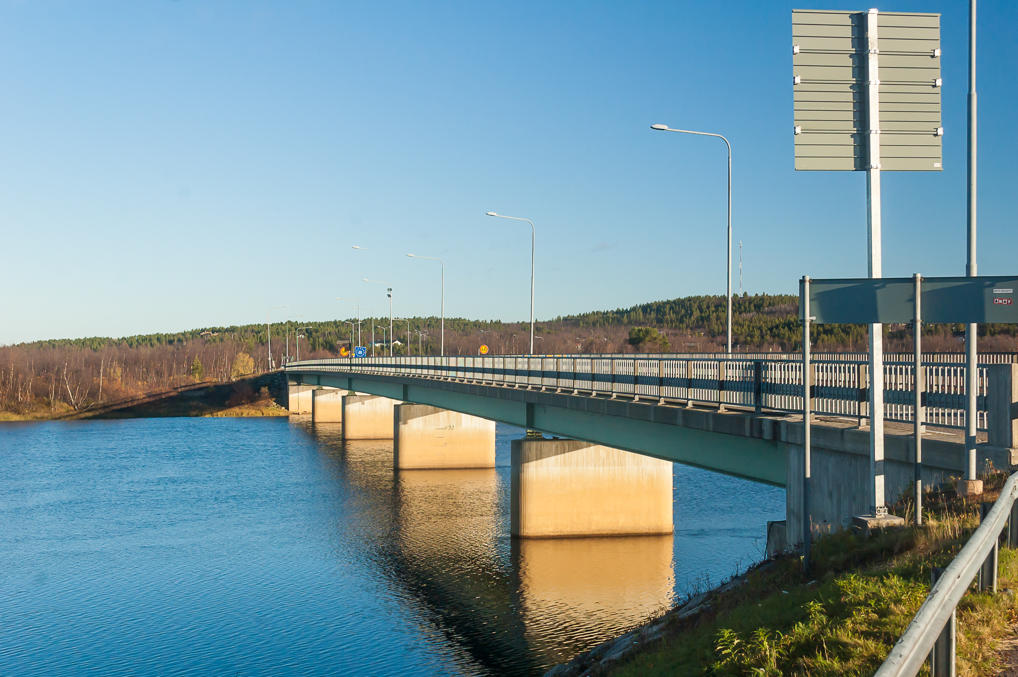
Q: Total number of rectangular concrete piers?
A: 5